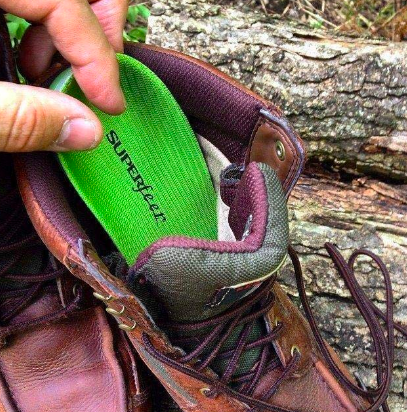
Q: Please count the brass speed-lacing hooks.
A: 3